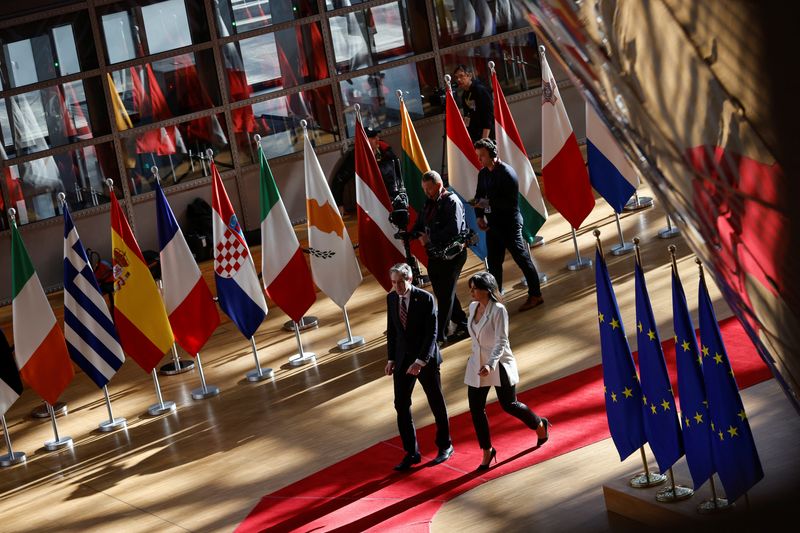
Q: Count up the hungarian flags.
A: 1